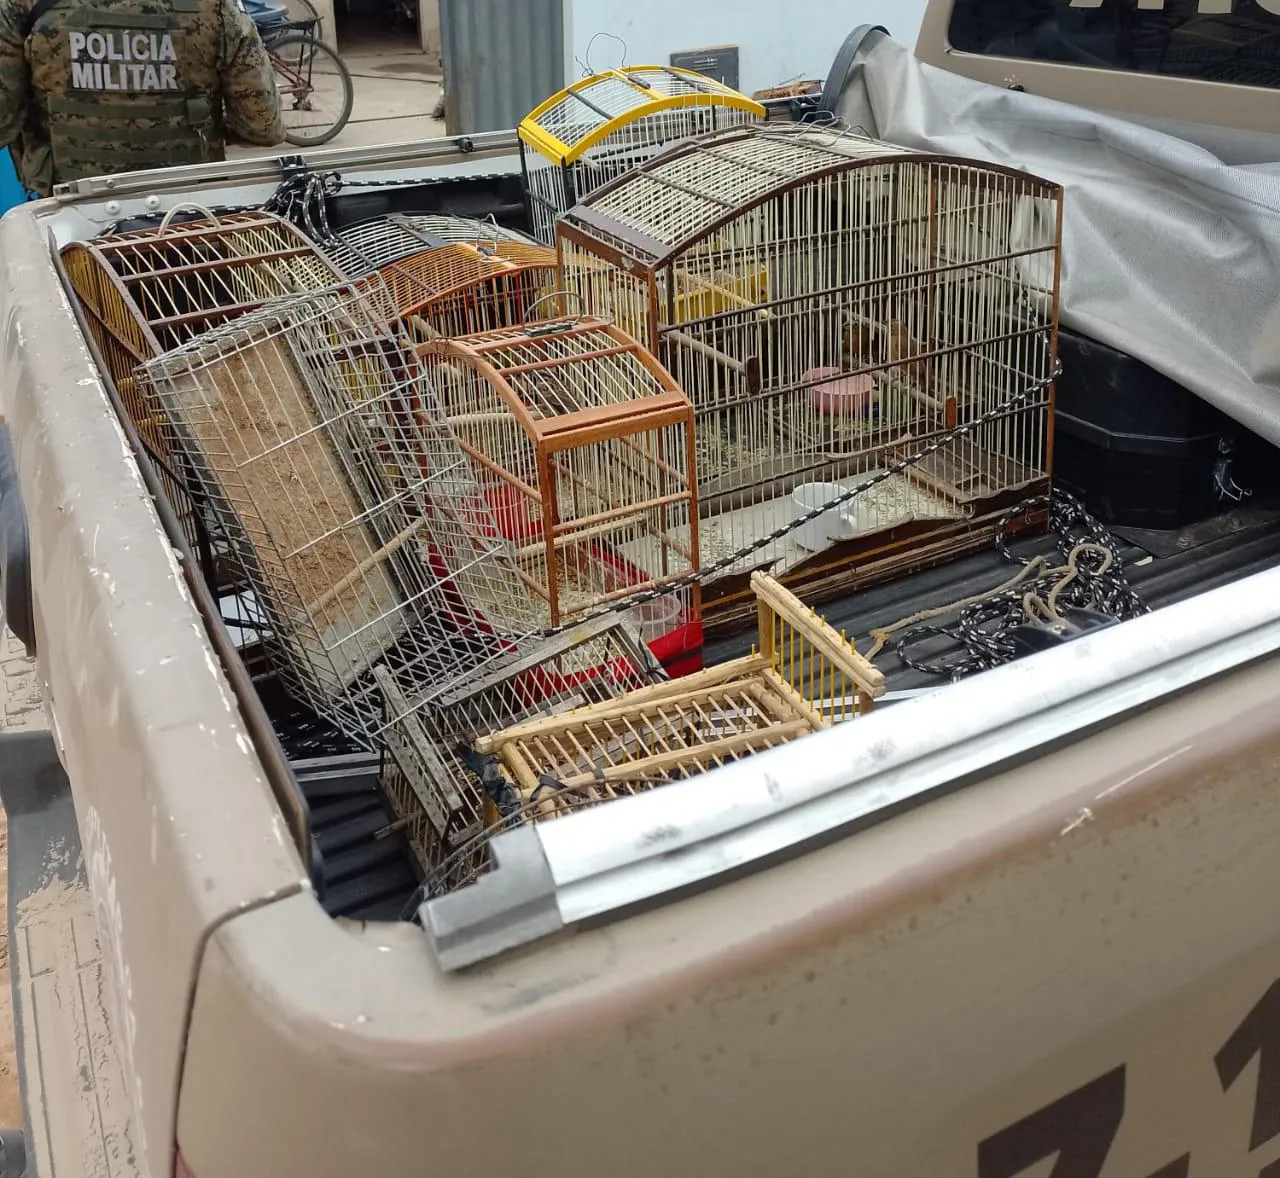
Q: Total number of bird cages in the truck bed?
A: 9